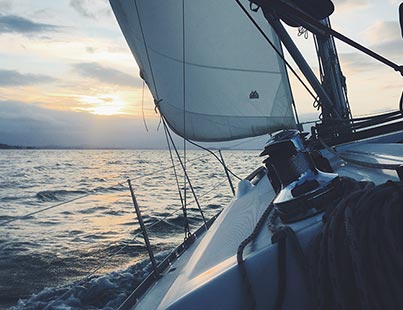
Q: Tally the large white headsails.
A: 1